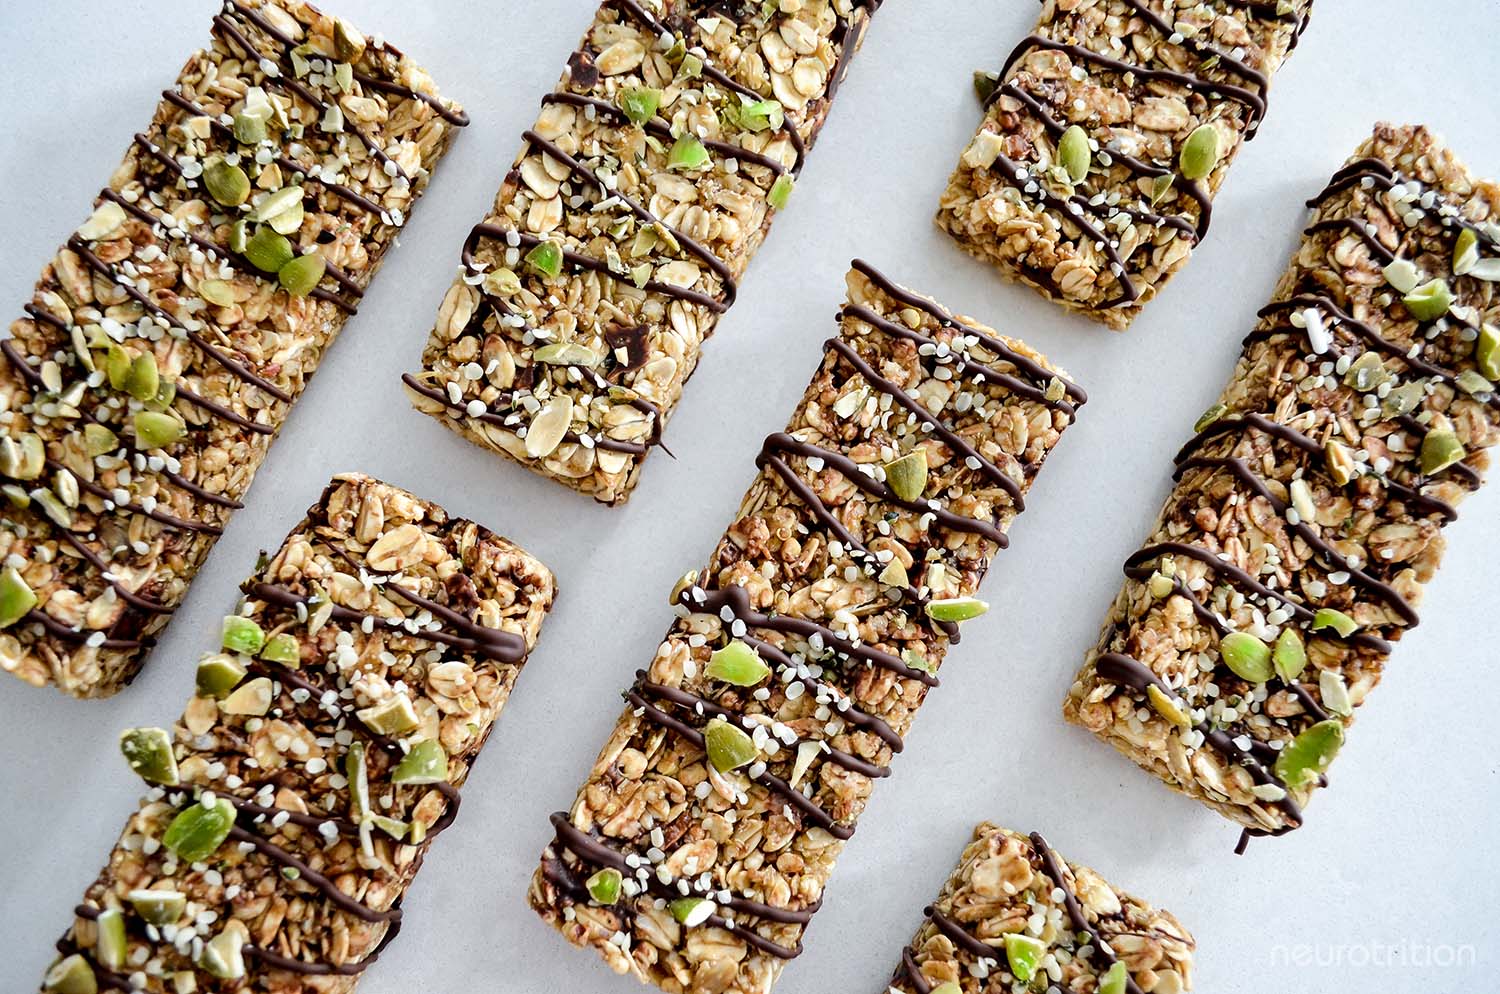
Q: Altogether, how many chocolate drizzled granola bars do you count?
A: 7